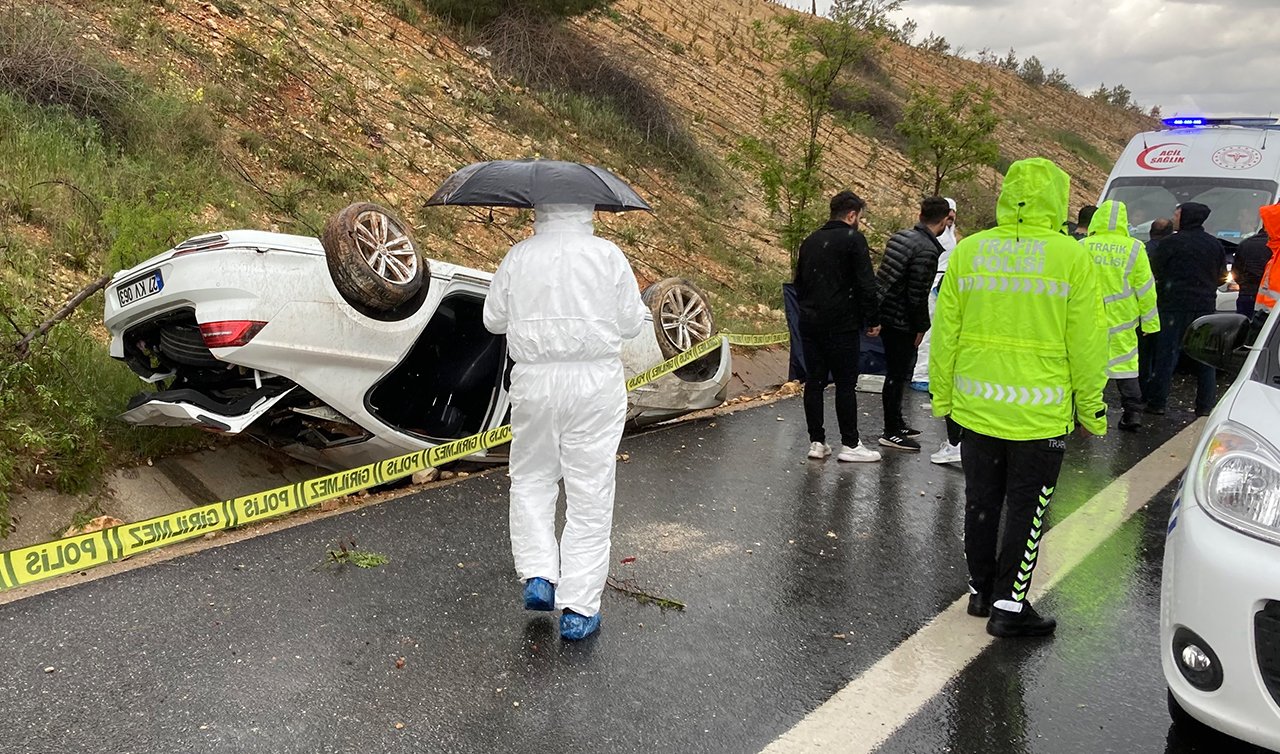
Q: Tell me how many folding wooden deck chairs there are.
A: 0